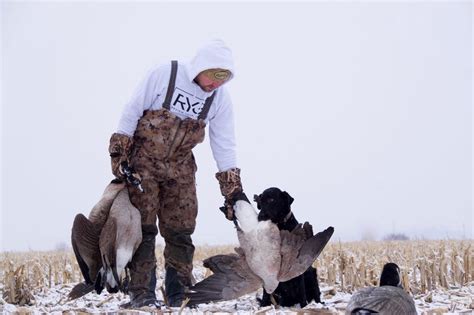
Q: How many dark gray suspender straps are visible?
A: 2